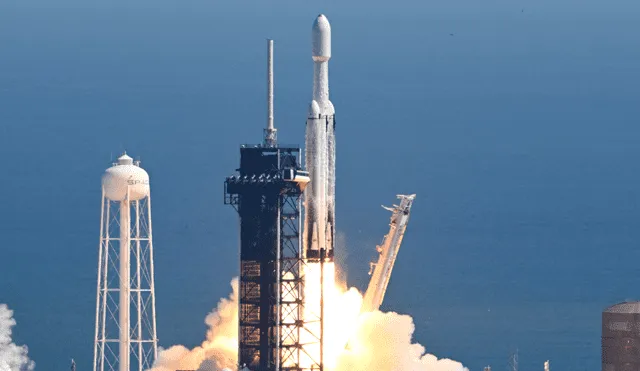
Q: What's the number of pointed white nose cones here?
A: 3